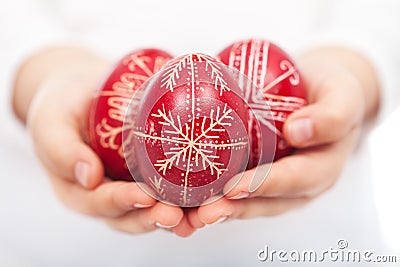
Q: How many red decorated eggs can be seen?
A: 3